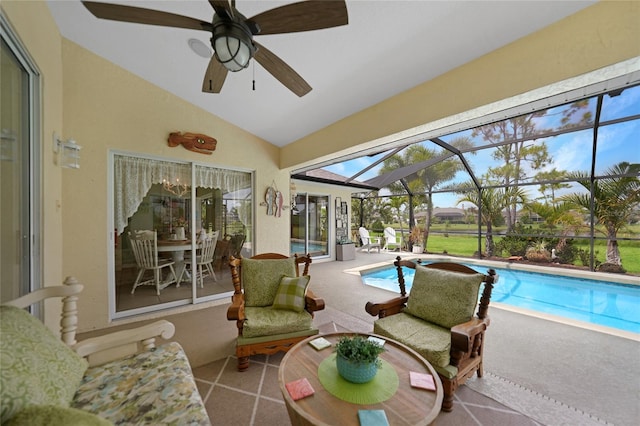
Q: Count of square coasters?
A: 5